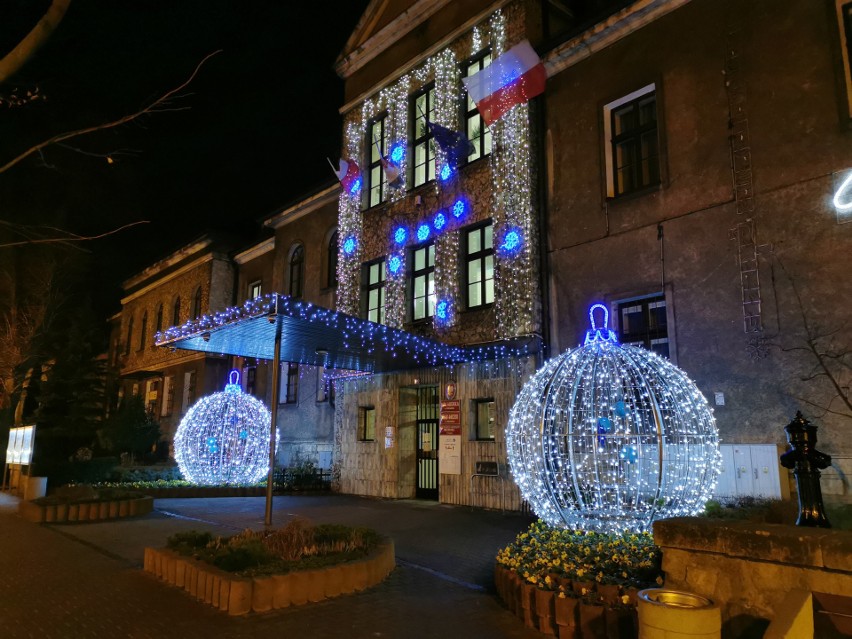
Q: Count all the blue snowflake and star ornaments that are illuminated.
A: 11